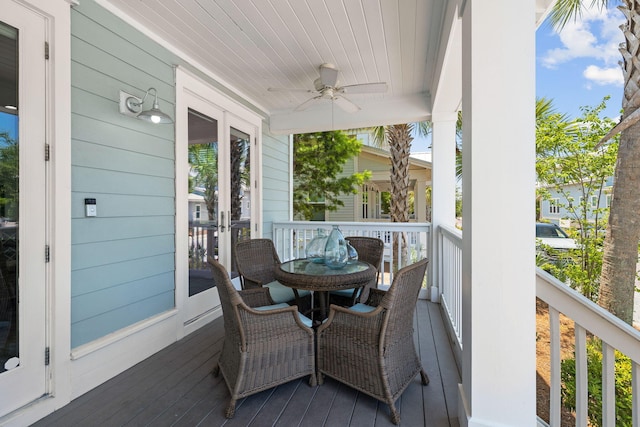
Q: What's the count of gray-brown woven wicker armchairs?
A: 4